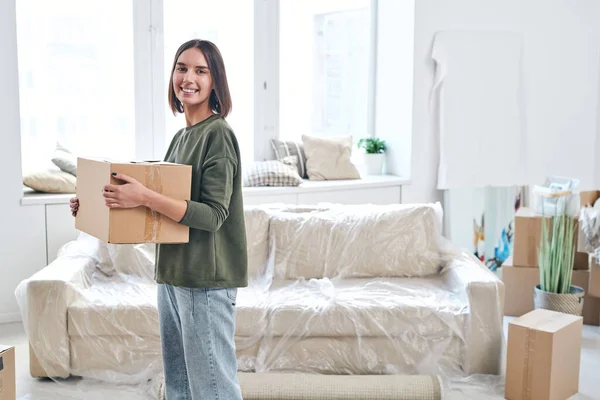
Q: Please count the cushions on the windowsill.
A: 5